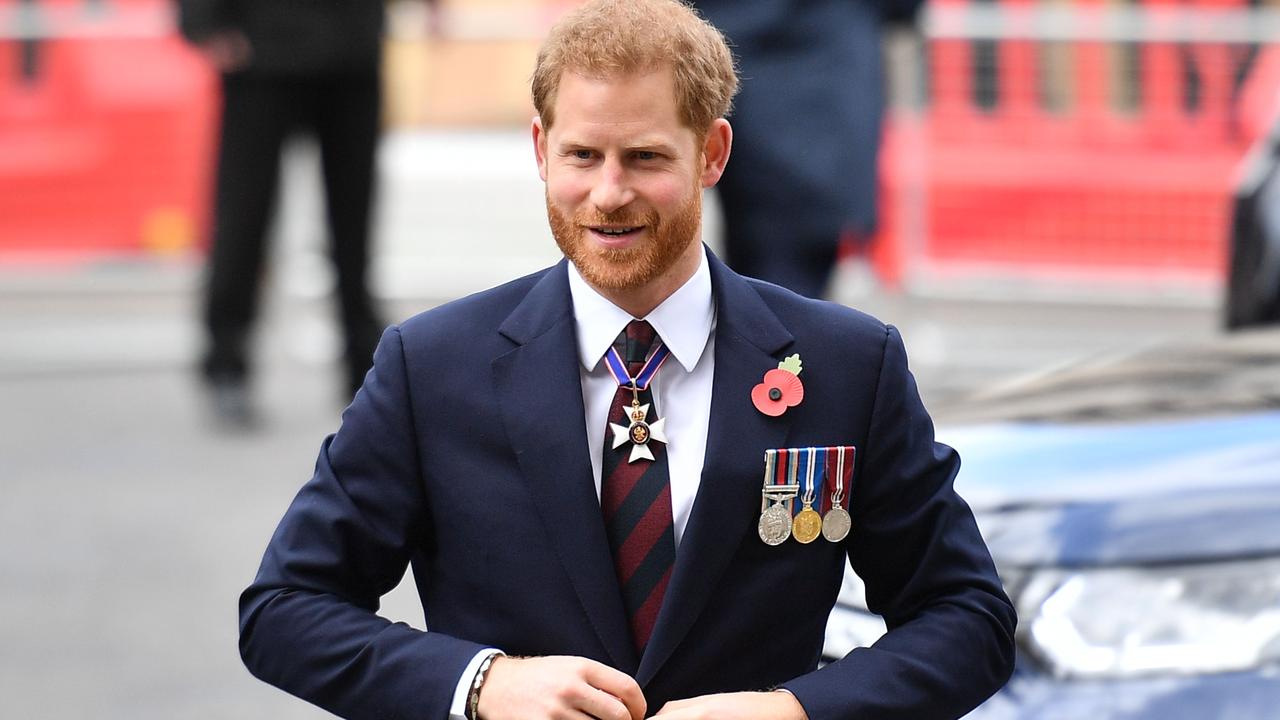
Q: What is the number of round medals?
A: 3